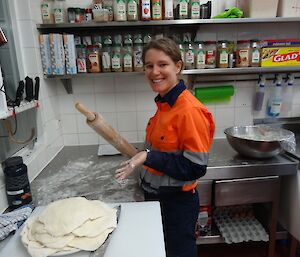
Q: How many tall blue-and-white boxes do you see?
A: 3